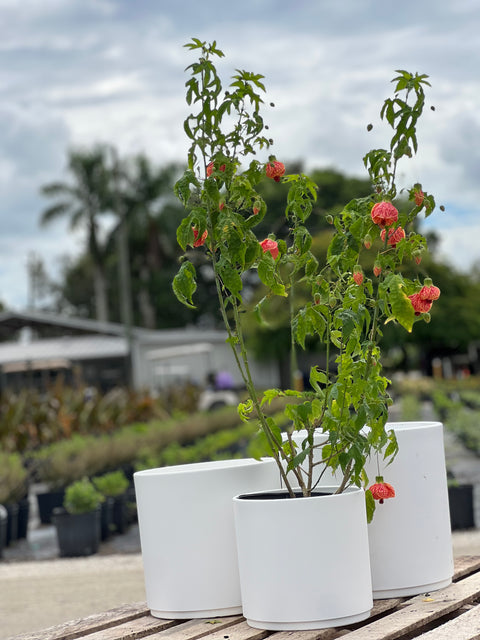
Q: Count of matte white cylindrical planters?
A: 3